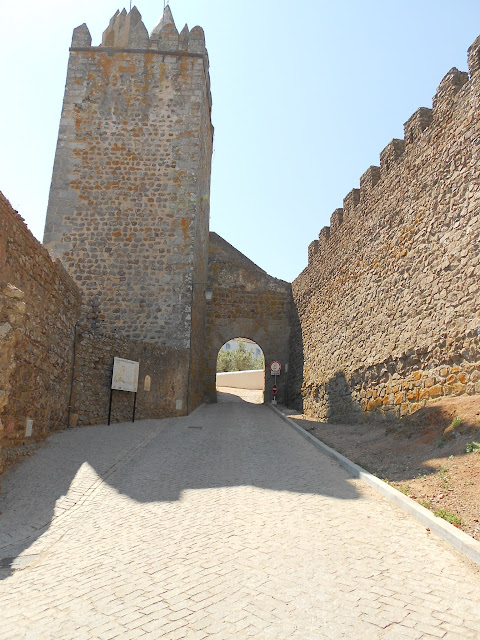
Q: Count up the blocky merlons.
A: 9